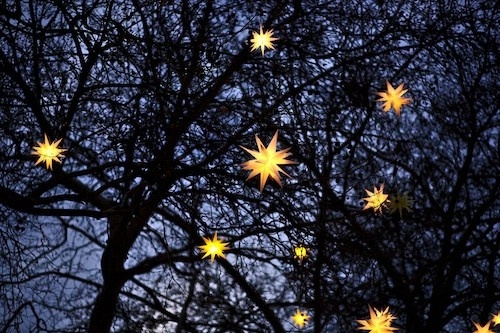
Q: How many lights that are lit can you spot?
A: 11